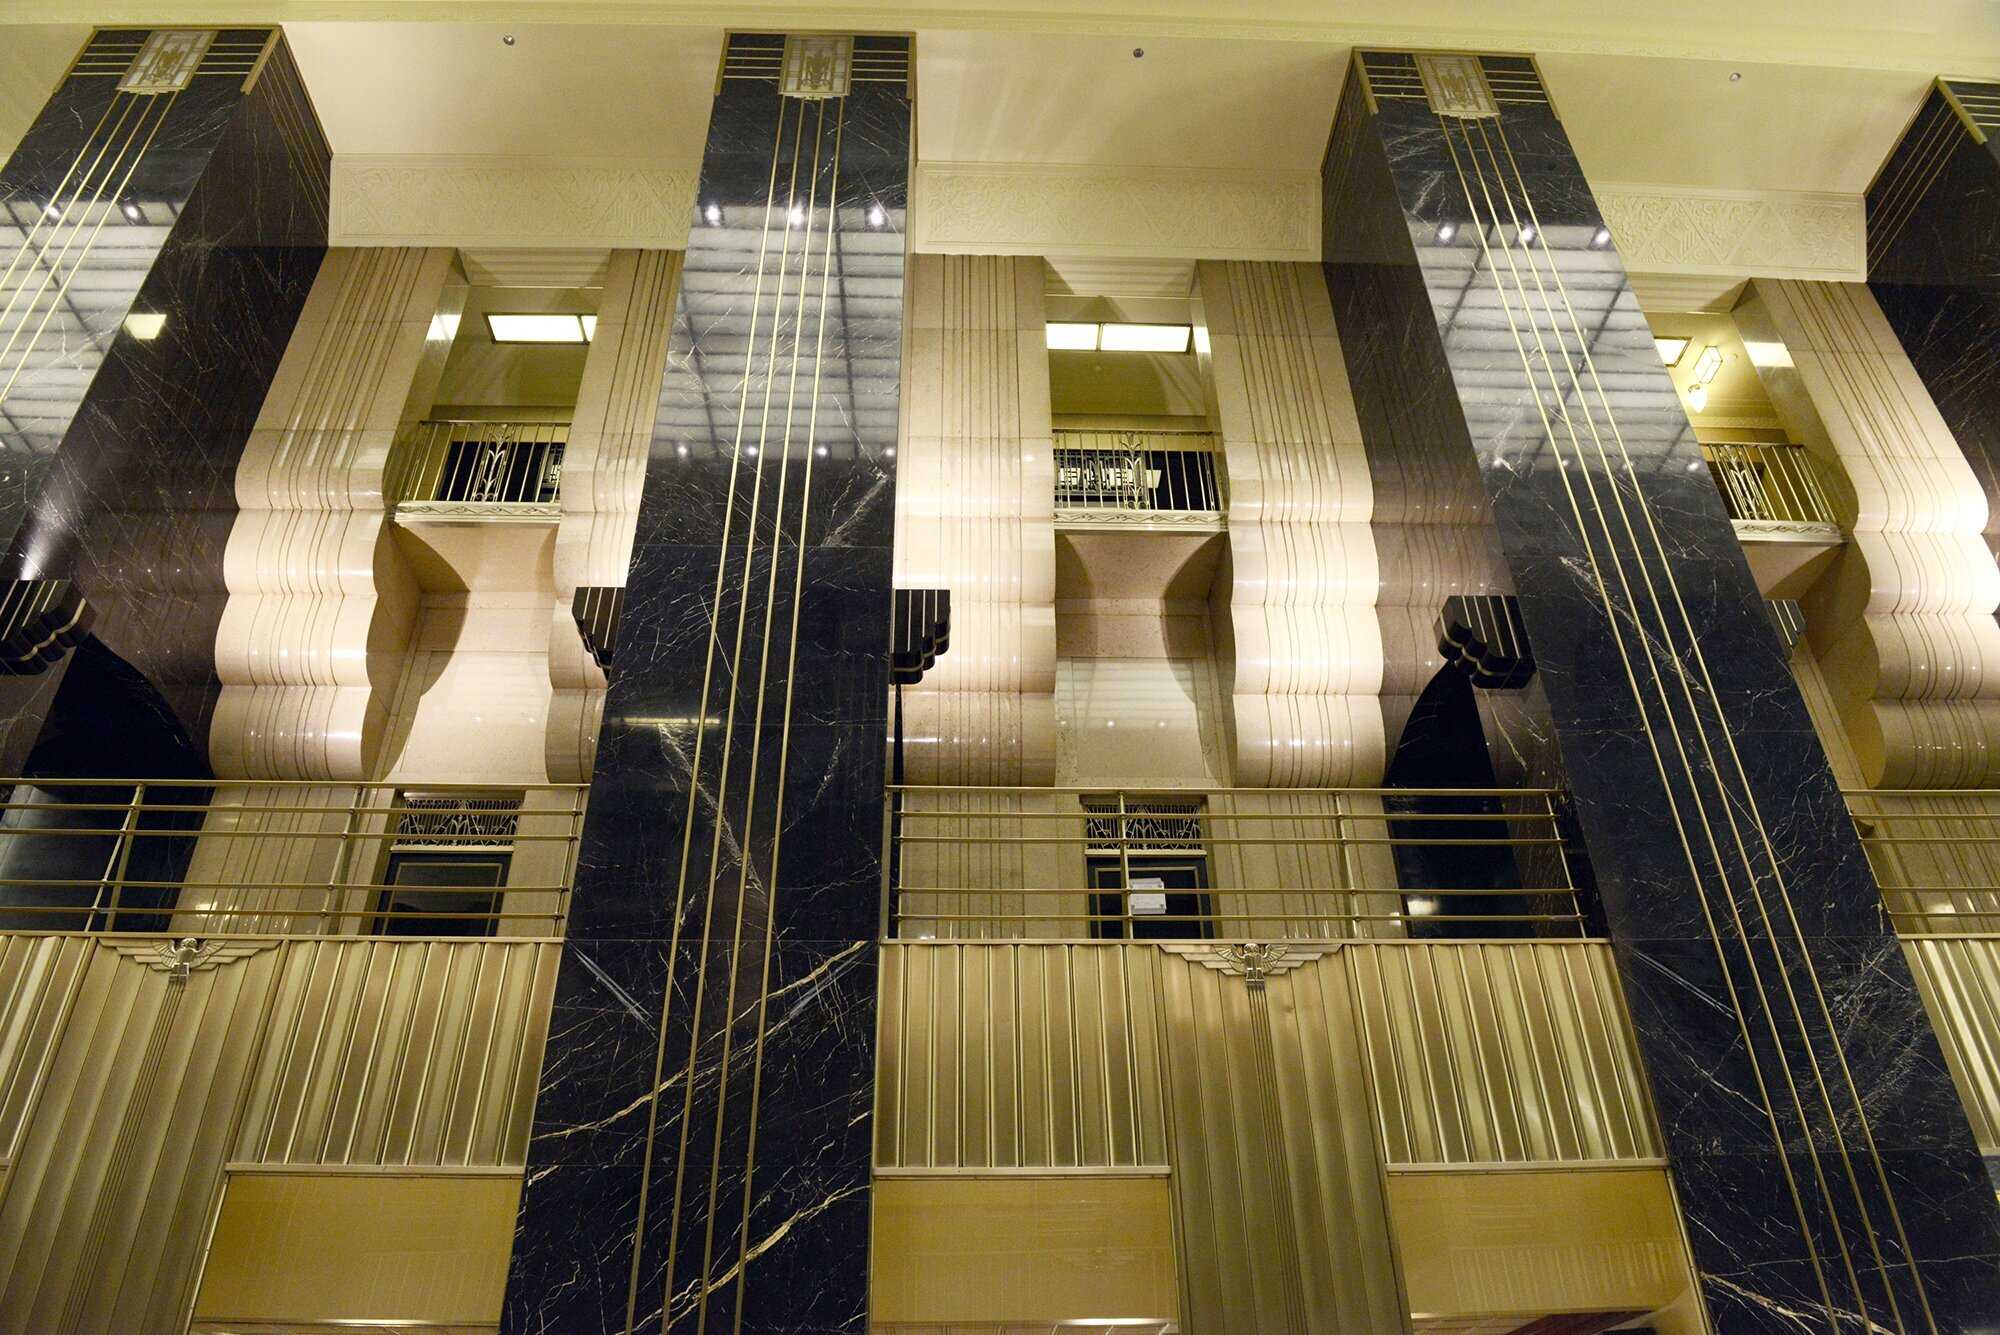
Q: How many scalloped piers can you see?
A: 5